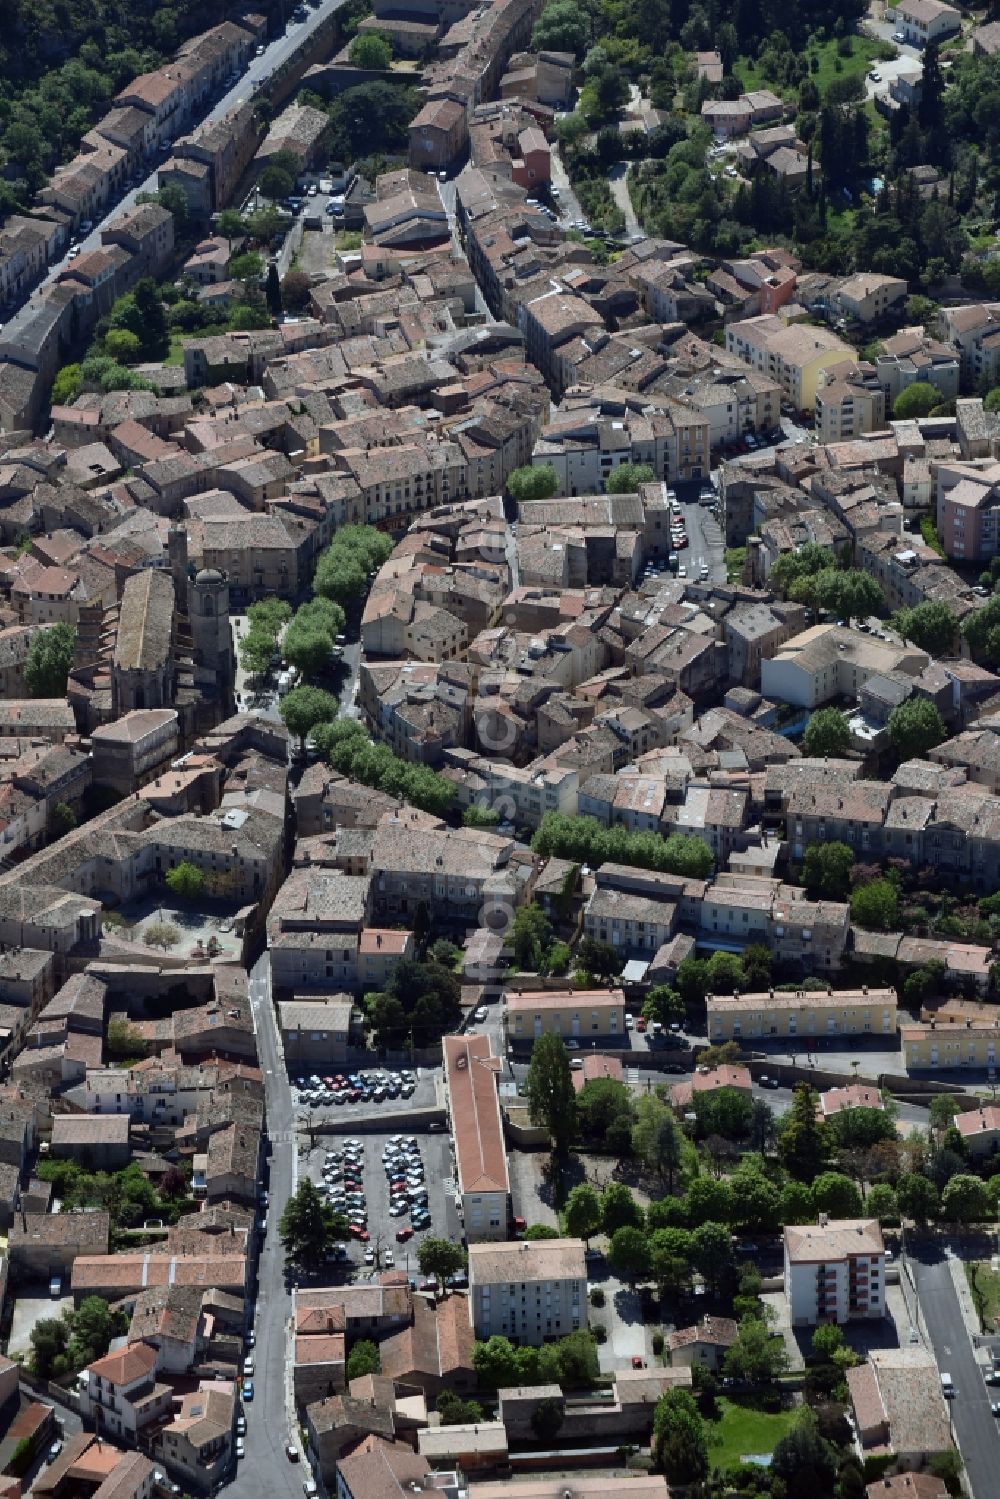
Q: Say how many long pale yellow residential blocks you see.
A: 3